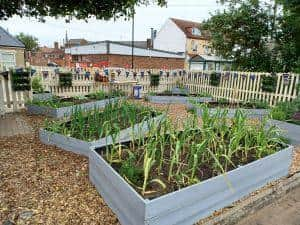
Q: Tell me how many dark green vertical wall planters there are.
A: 5